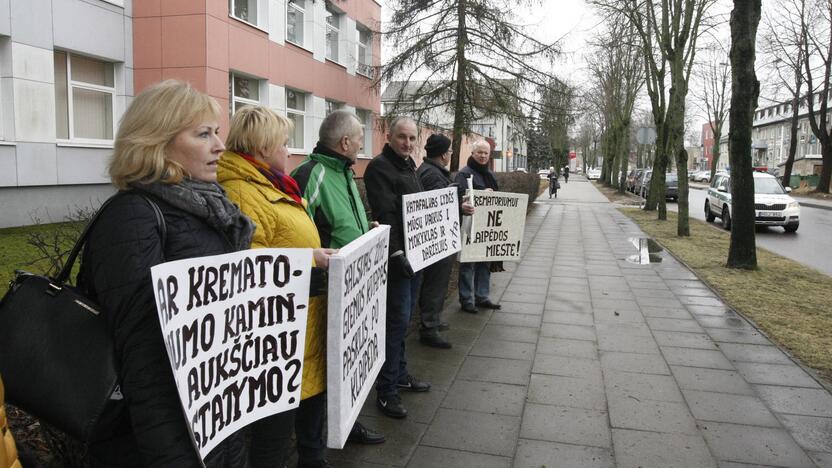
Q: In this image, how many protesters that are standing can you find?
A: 6